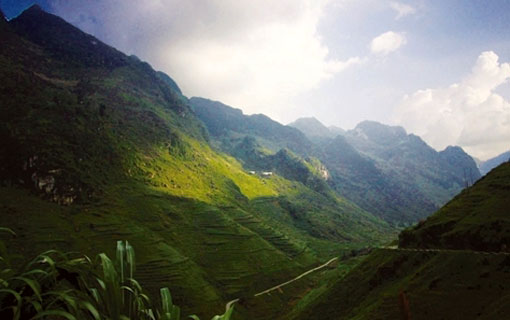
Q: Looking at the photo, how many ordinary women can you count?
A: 0